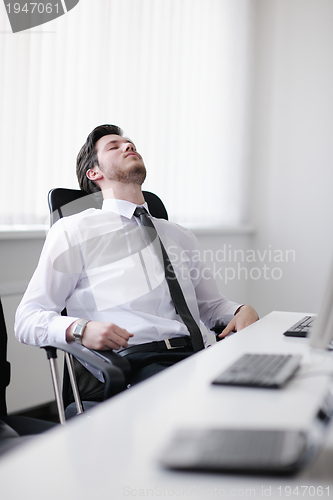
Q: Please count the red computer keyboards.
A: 0